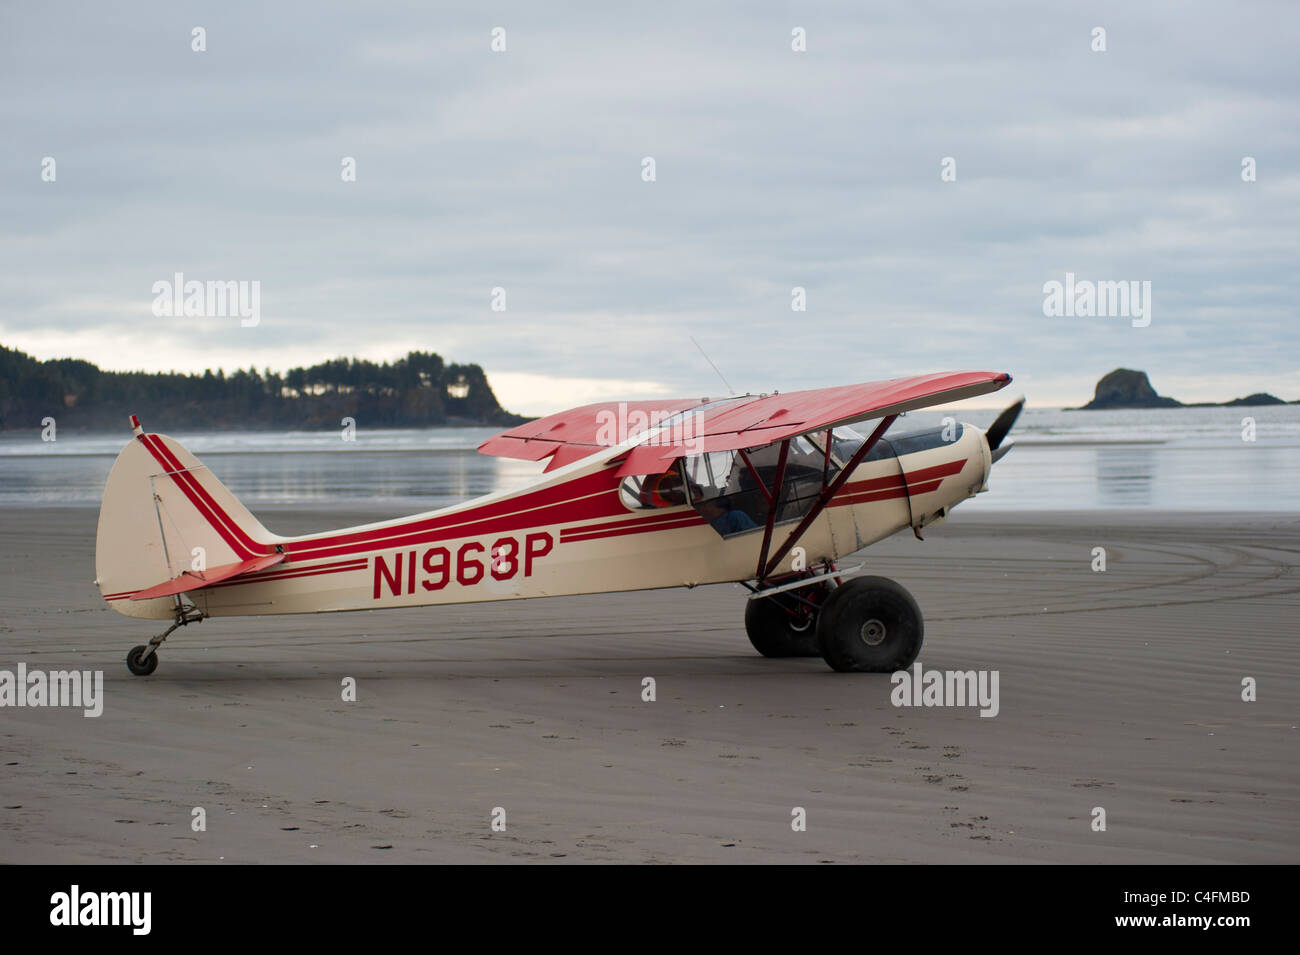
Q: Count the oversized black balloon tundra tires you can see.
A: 2